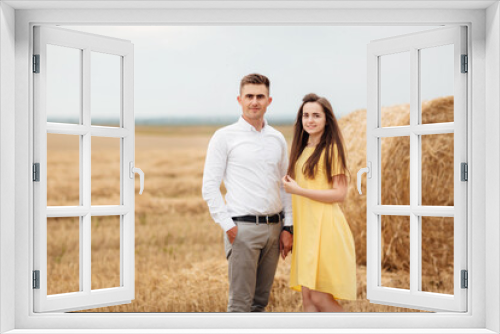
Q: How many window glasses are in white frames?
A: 12